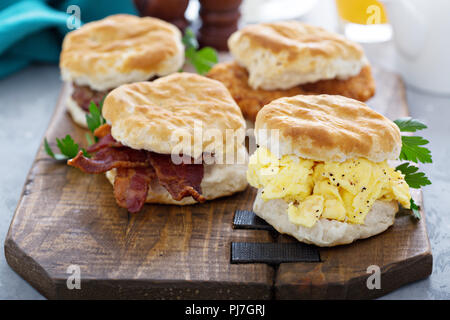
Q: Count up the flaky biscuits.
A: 4